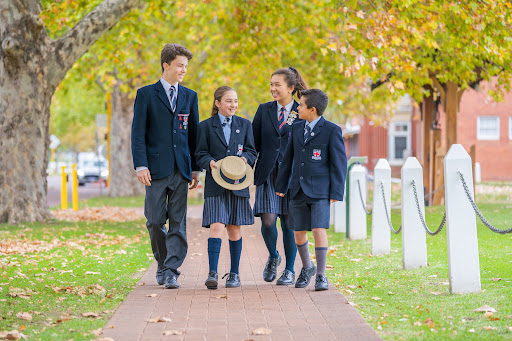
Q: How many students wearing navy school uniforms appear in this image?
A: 4